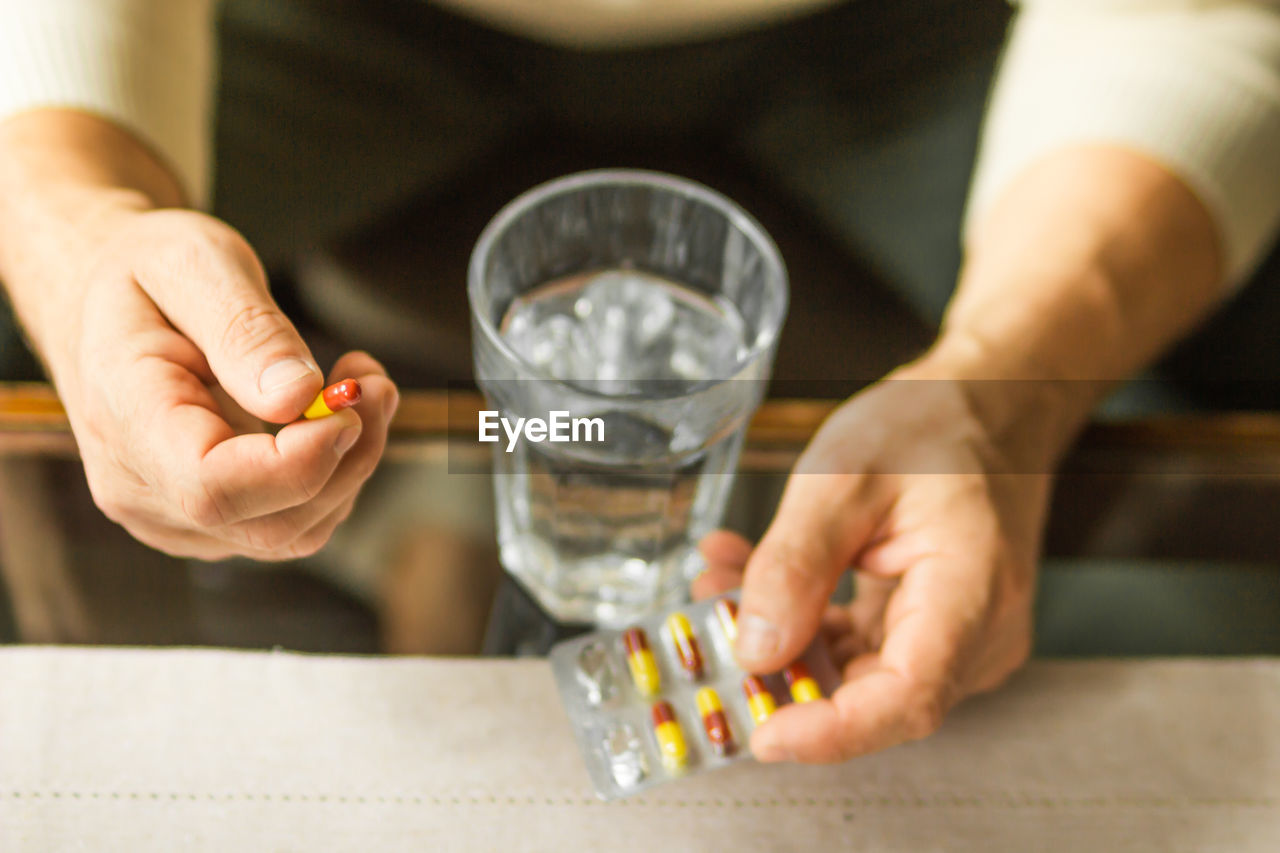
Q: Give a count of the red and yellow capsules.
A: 8